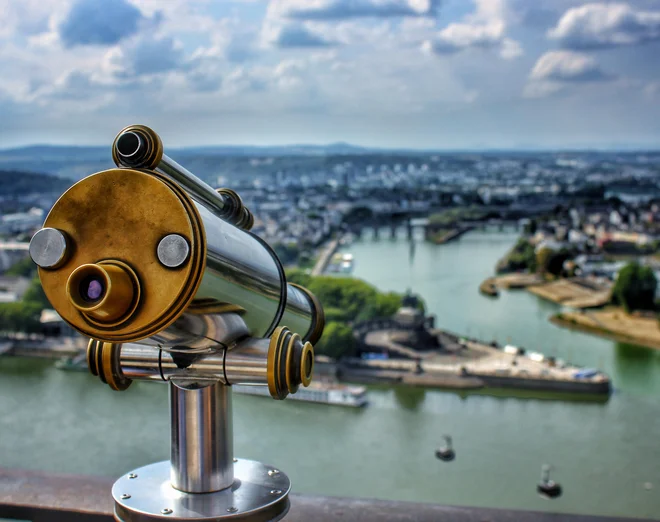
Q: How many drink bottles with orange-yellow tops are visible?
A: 0